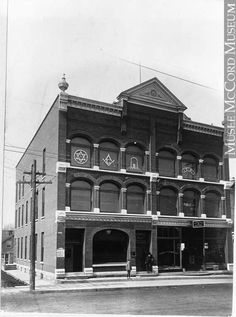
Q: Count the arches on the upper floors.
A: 12